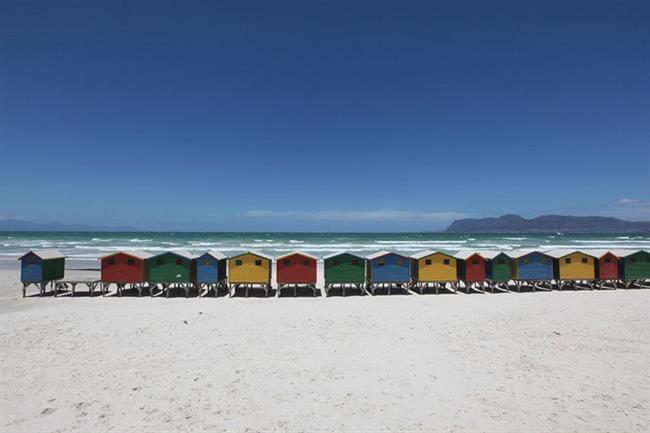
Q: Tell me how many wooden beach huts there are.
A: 15